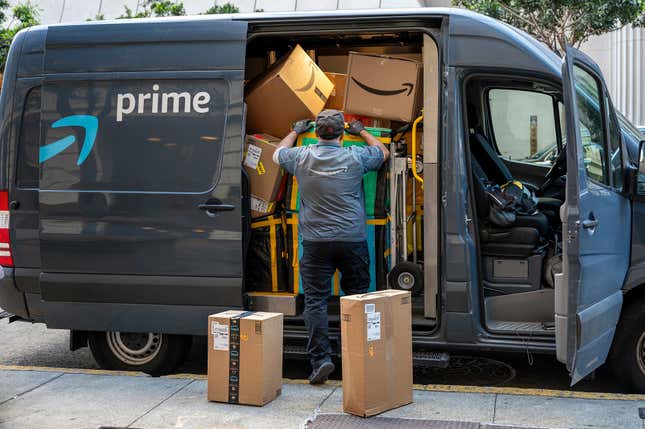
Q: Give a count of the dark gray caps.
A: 1